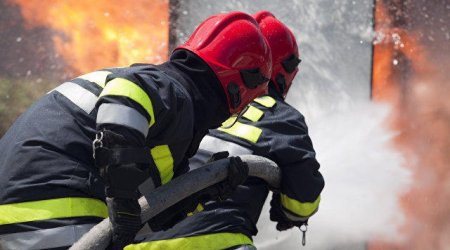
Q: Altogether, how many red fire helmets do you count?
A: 2